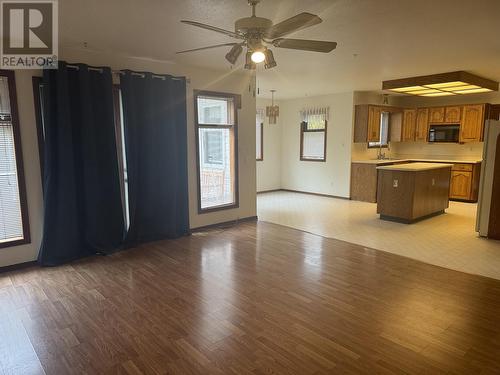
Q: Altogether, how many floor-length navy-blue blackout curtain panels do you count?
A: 2